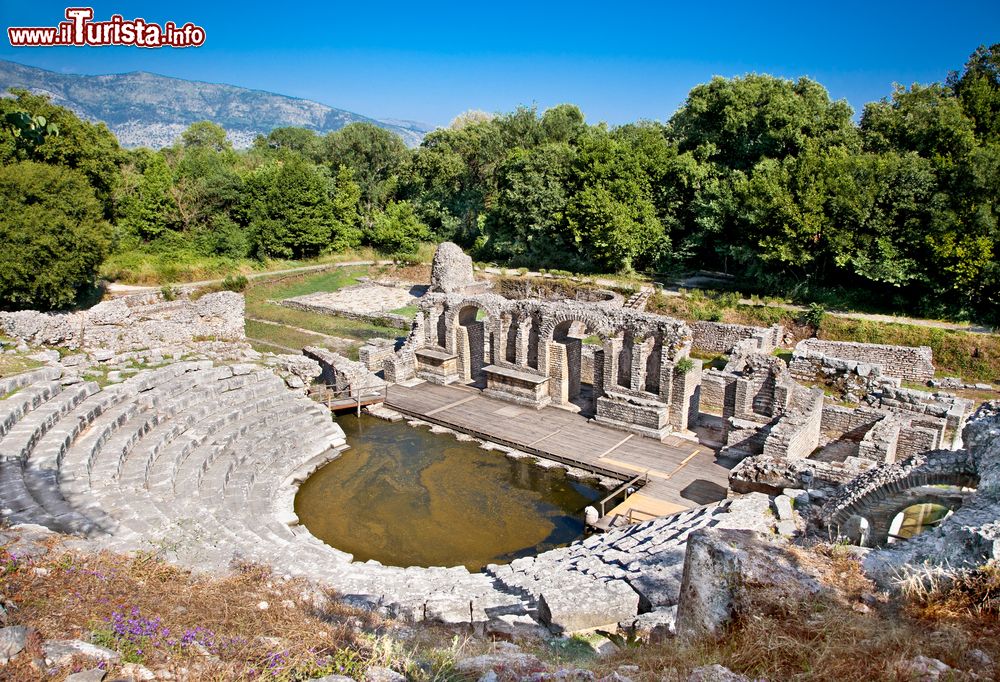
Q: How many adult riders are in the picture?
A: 0